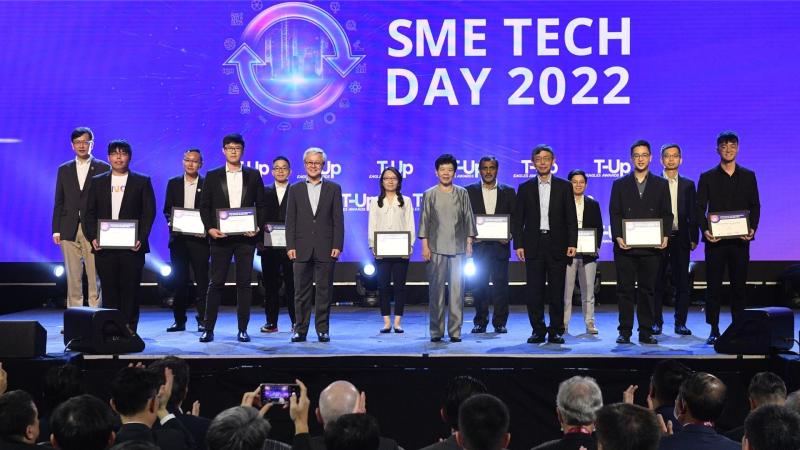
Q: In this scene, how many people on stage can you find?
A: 14